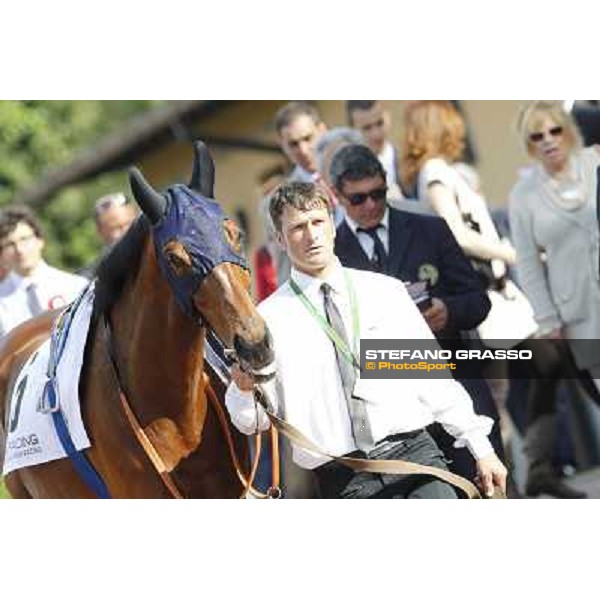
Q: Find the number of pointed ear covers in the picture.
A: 2